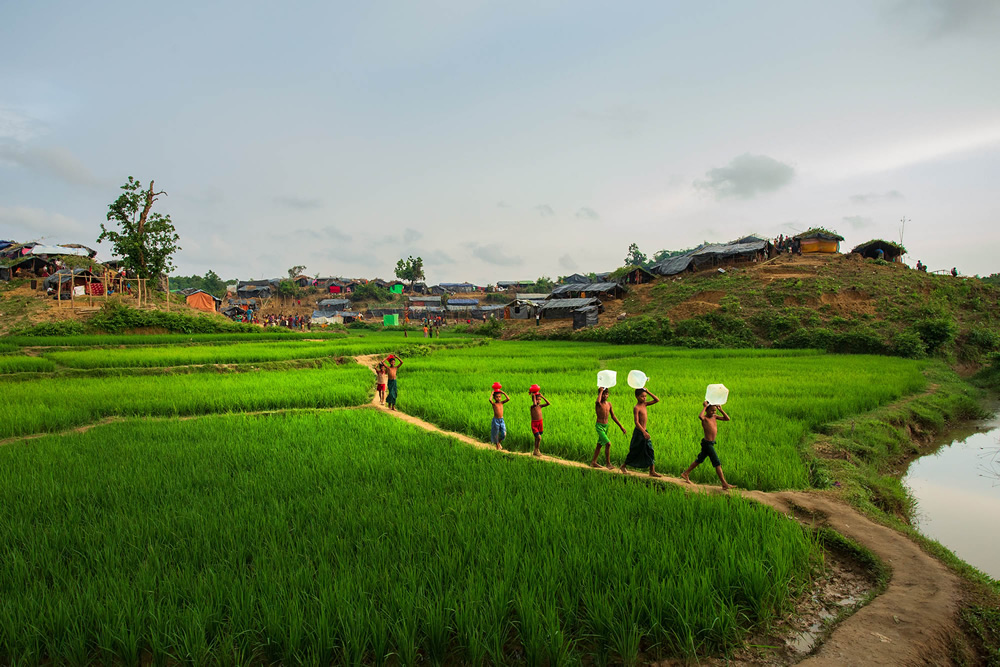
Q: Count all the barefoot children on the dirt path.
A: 7